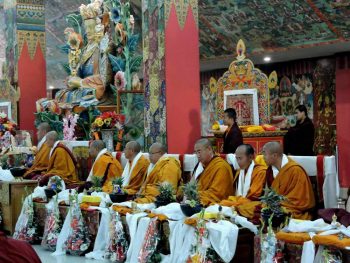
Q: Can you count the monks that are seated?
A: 8